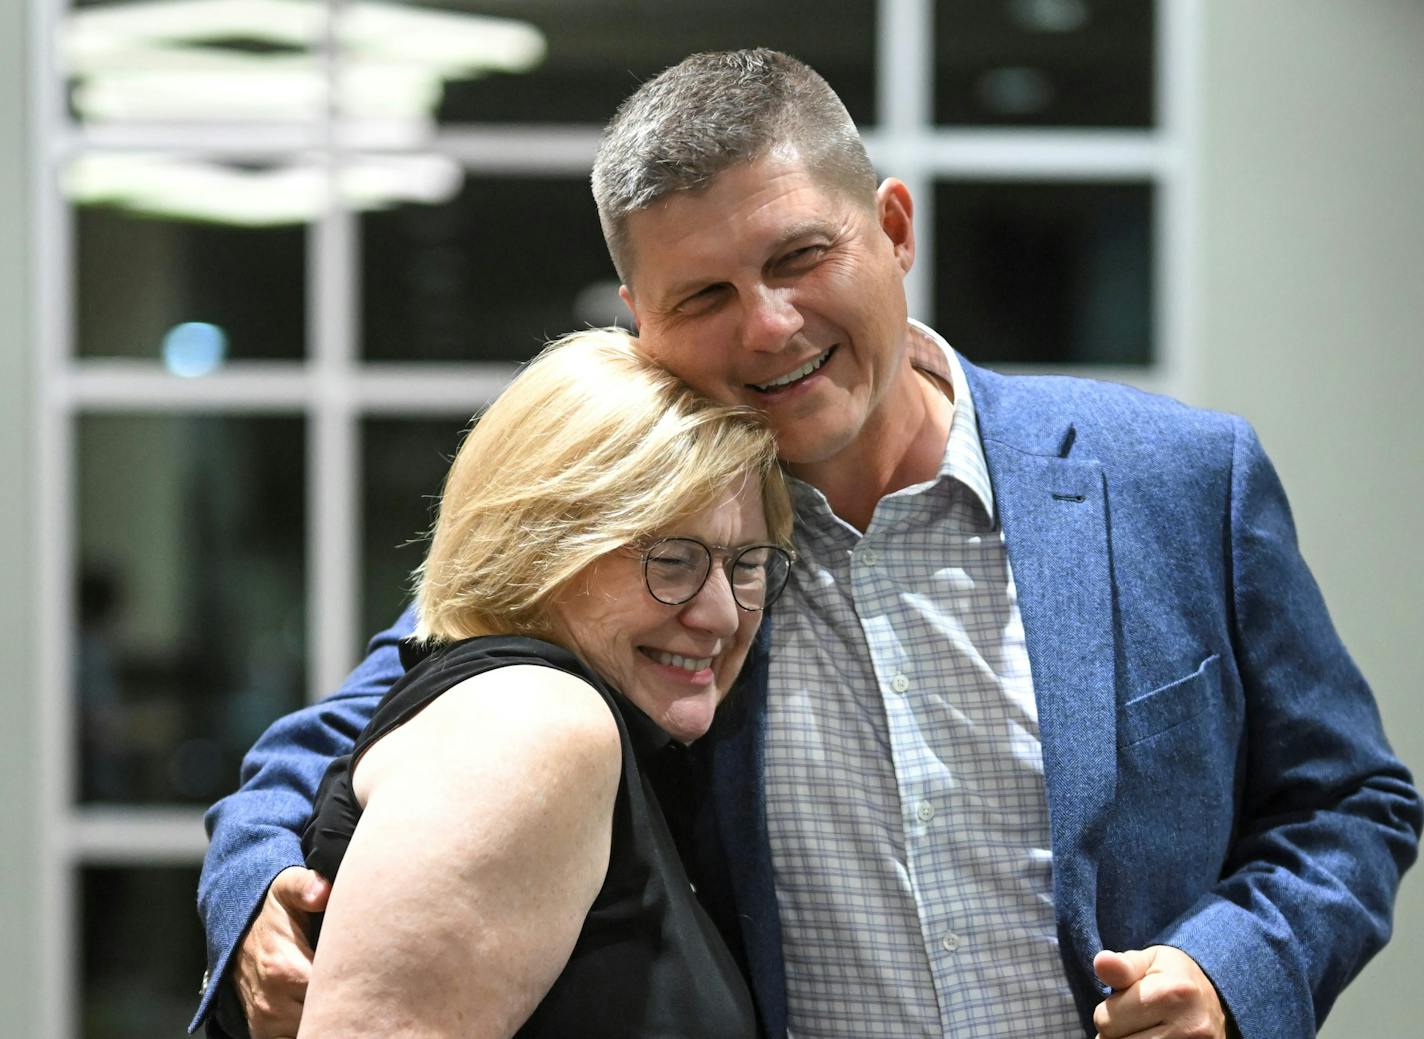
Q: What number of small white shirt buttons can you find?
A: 4